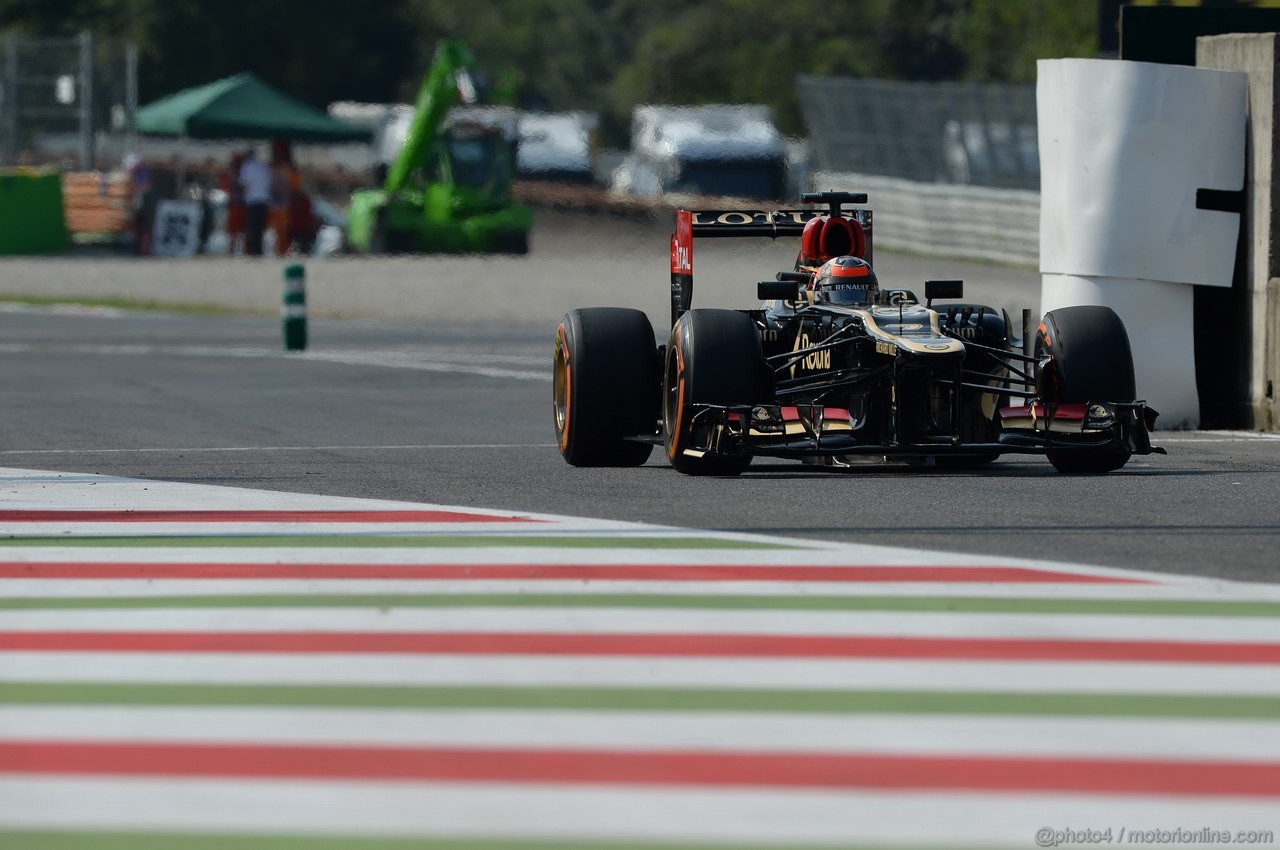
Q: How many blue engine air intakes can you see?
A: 0